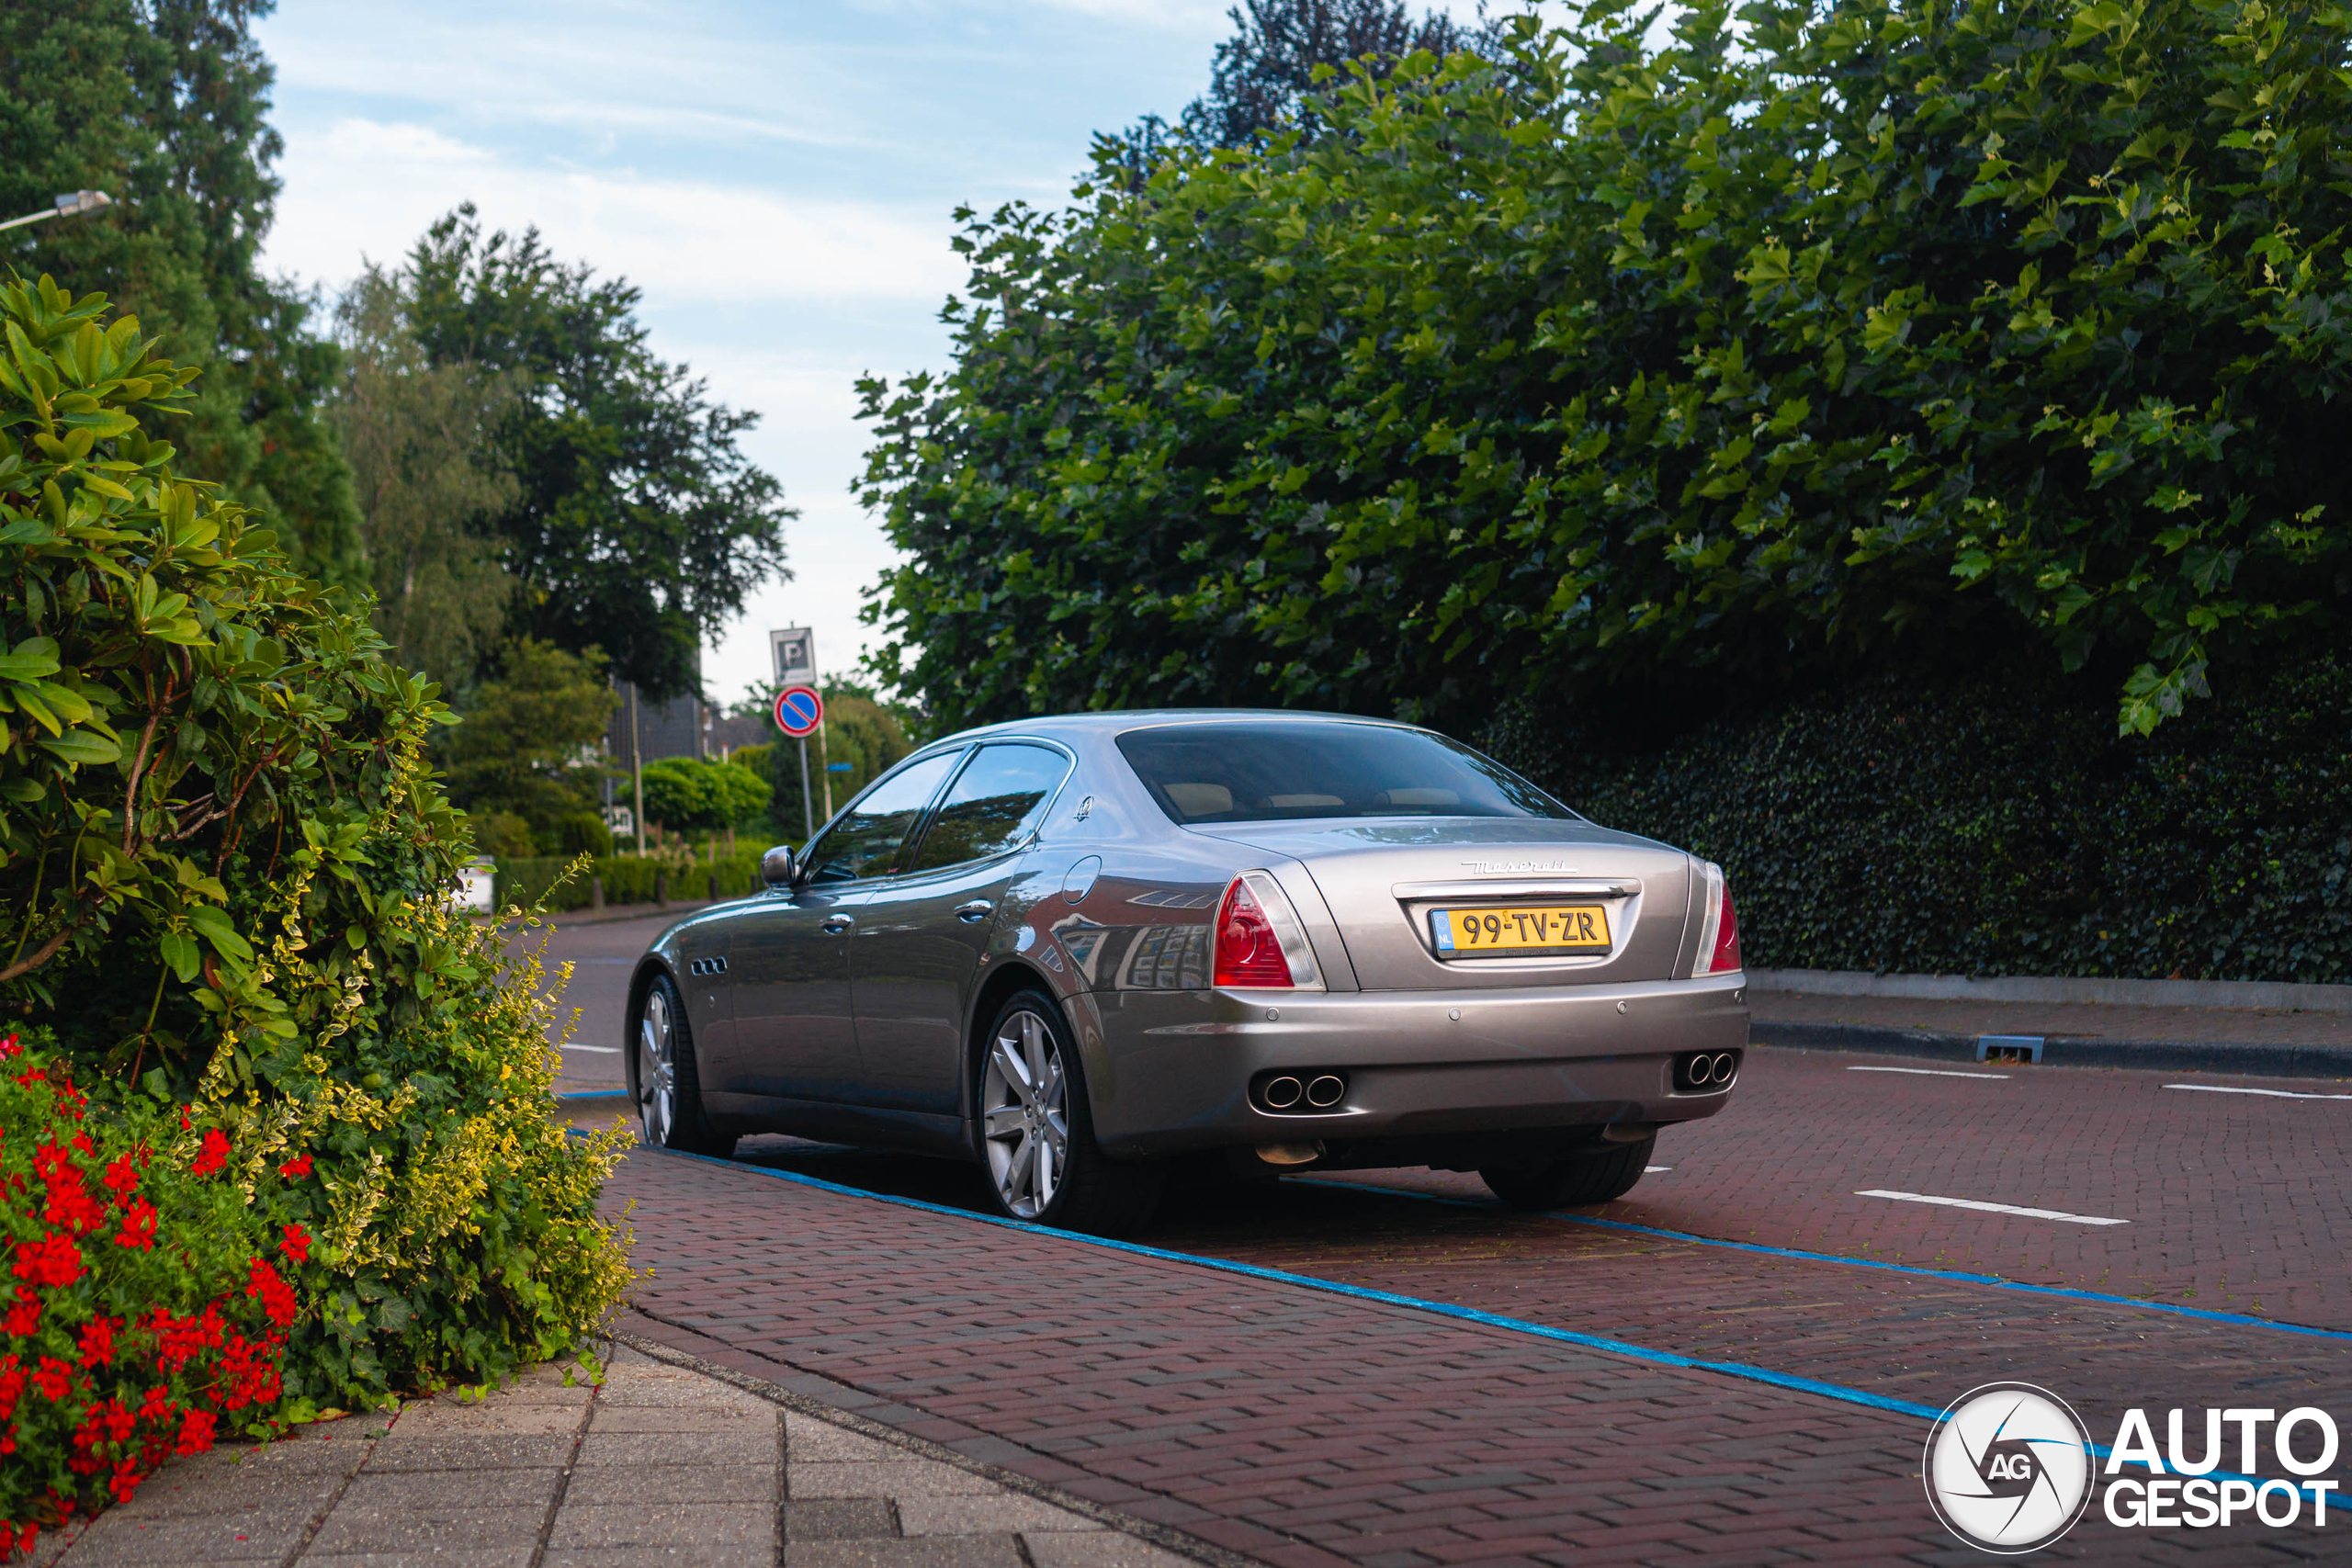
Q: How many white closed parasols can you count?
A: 0